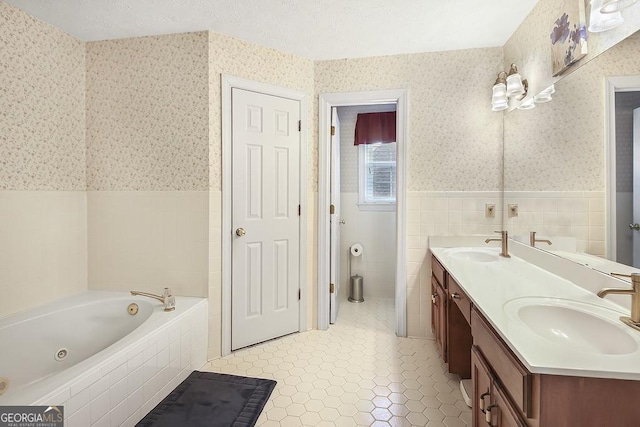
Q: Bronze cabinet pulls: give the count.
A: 5